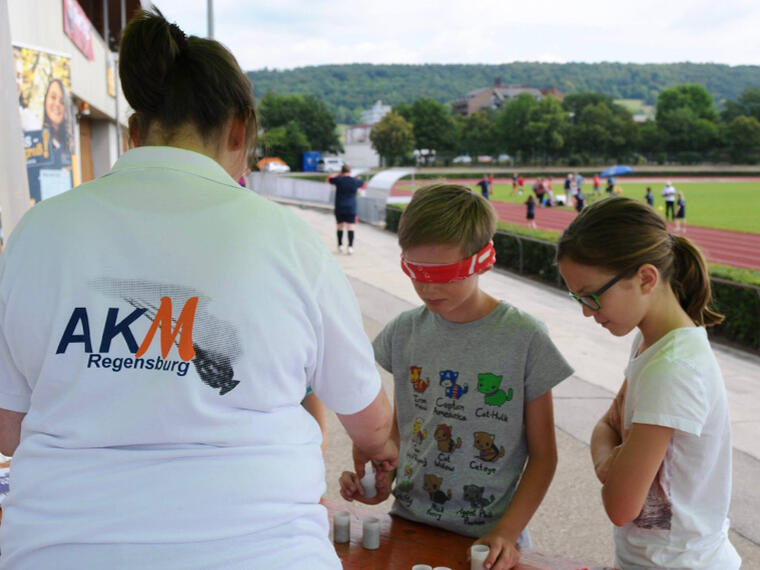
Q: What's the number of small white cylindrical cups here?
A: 6